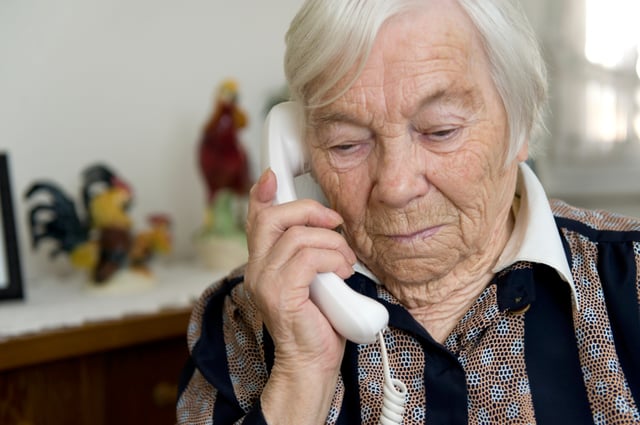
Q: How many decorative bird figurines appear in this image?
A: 3